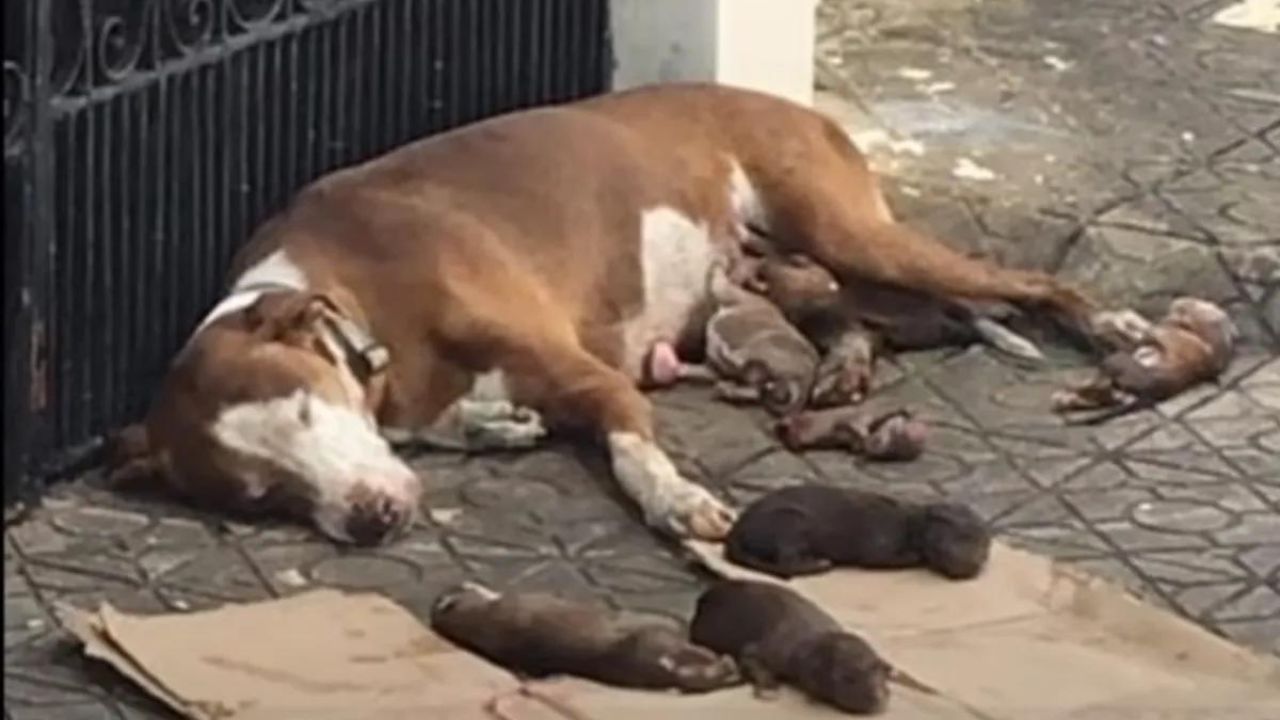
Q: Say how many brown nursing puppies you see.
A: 2